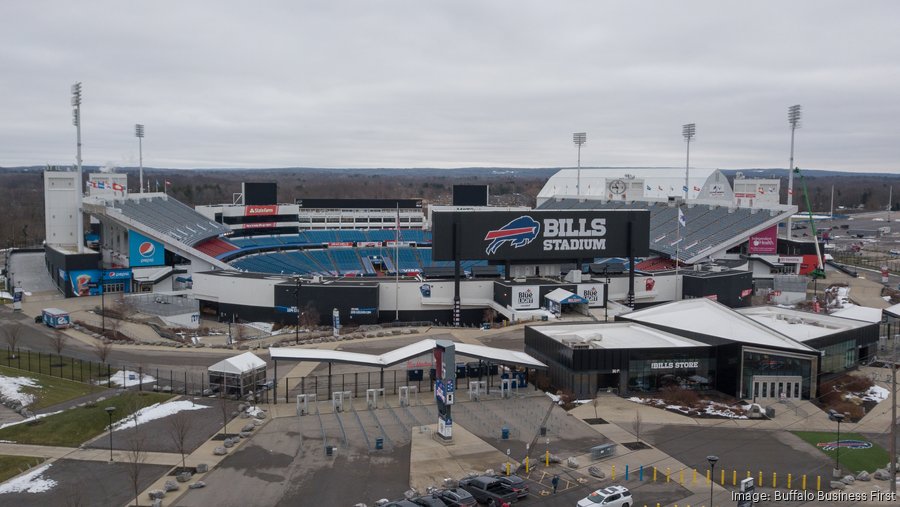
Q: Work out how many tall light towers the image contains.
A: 5